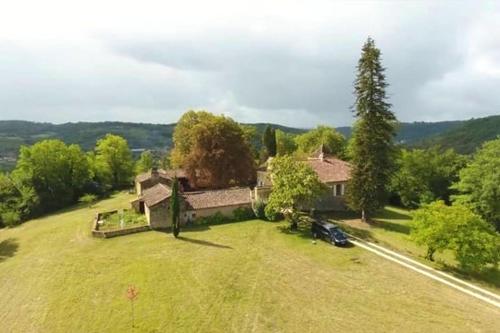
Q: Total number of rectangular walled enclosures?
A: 1